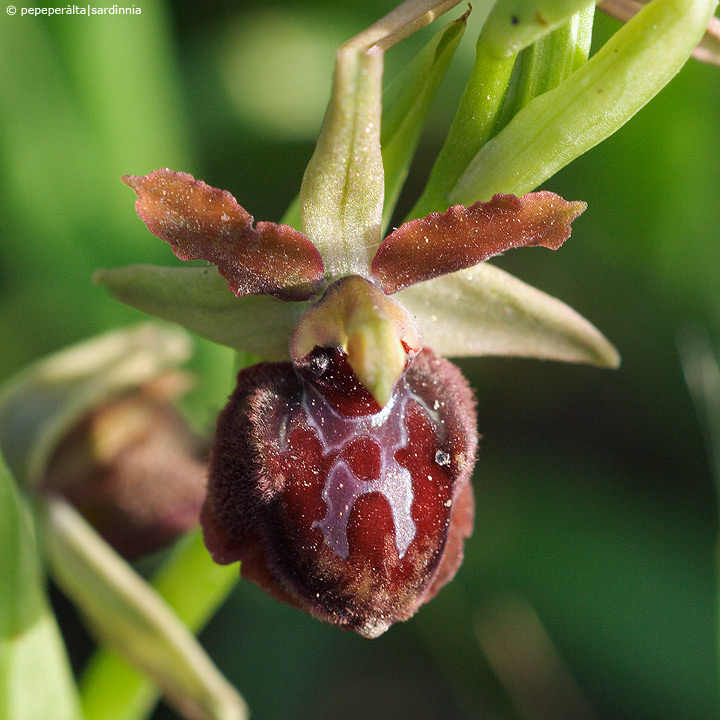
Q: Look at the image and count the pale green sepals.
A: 3